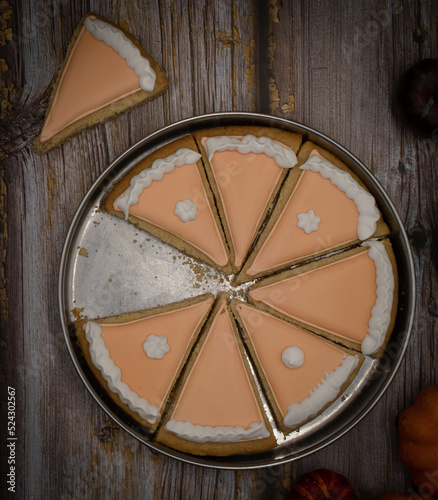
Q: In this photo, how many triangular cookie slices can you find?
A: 8